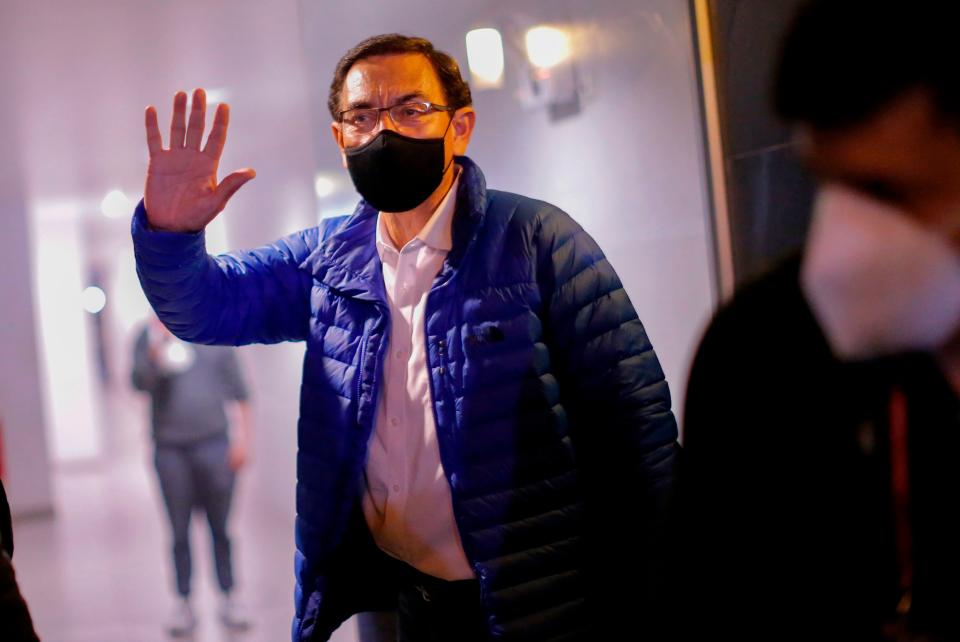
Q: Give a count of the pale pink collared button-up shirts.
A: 1